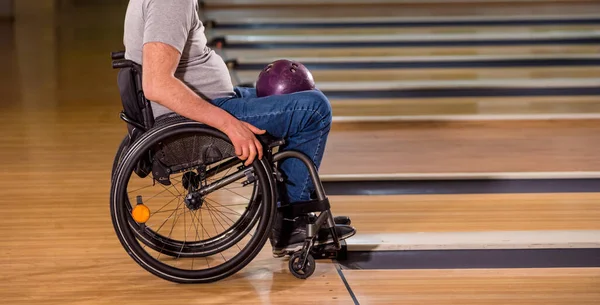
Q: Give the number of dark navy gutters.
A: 6